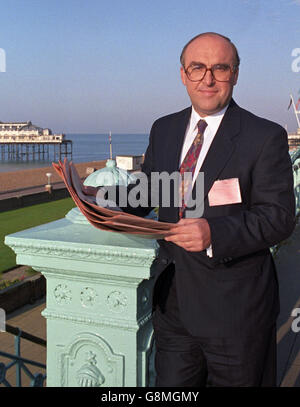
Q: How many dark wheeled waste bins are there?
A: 0